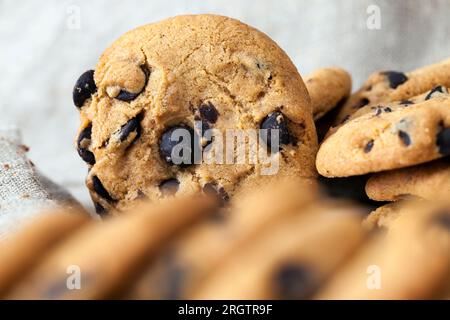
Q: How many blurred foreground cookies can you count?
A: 5